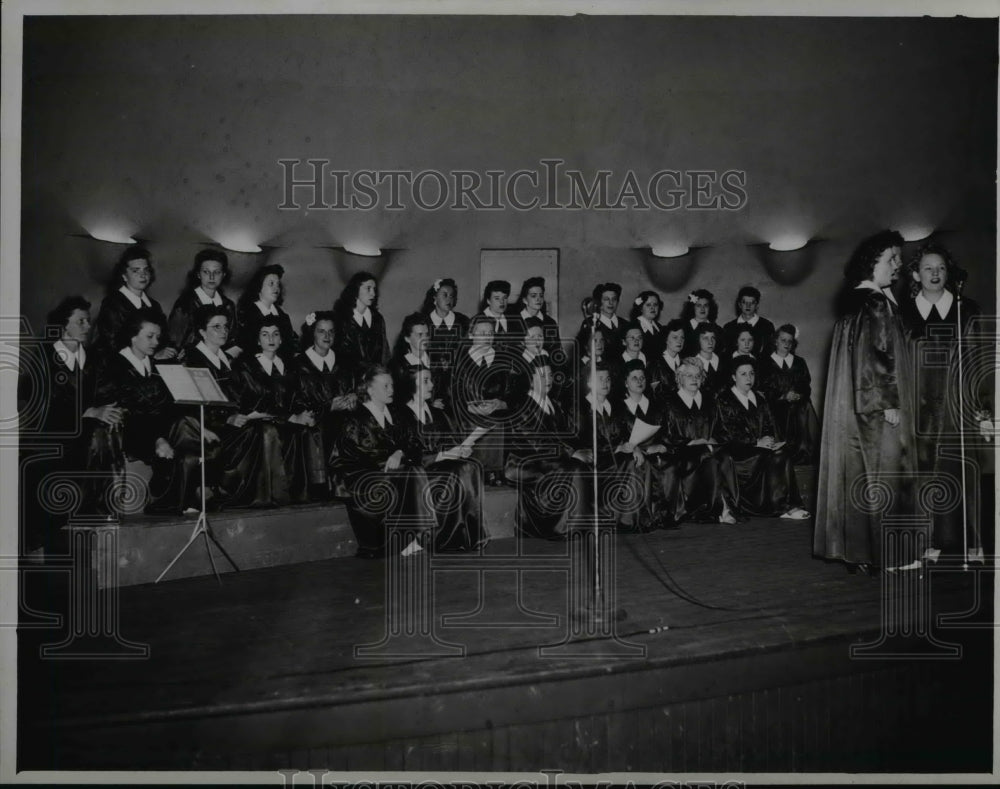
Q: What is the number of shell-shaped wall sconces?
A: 6